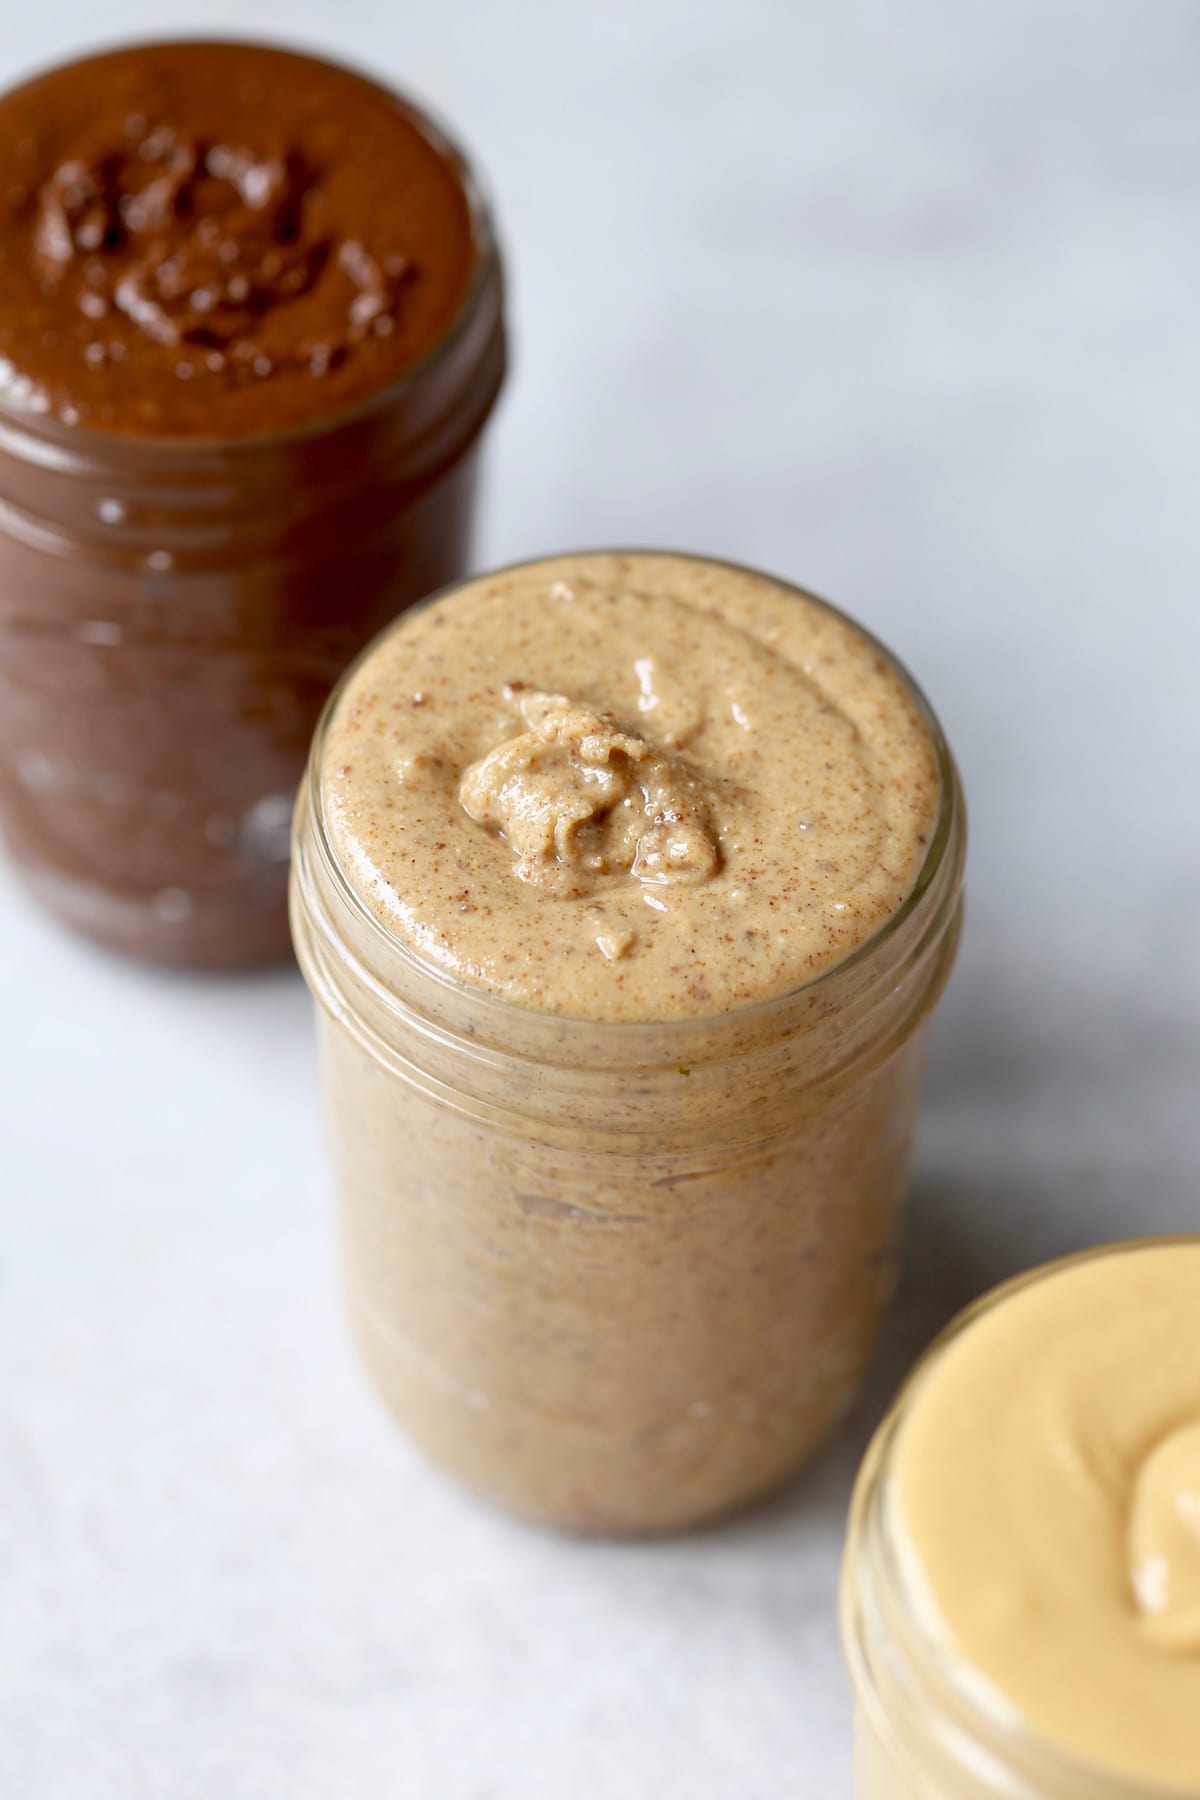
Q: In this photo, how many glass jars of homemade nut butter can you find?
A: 3